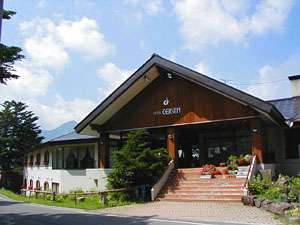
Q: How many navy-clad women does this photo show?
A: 0